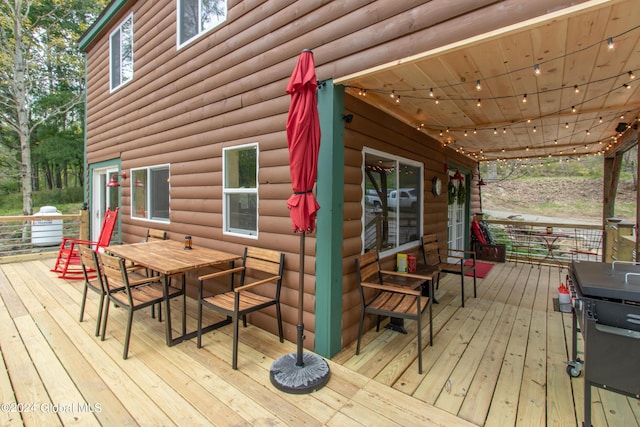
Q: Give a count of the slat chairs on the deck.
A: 6